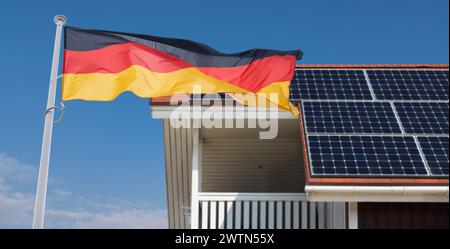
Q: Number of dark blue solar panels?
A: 6